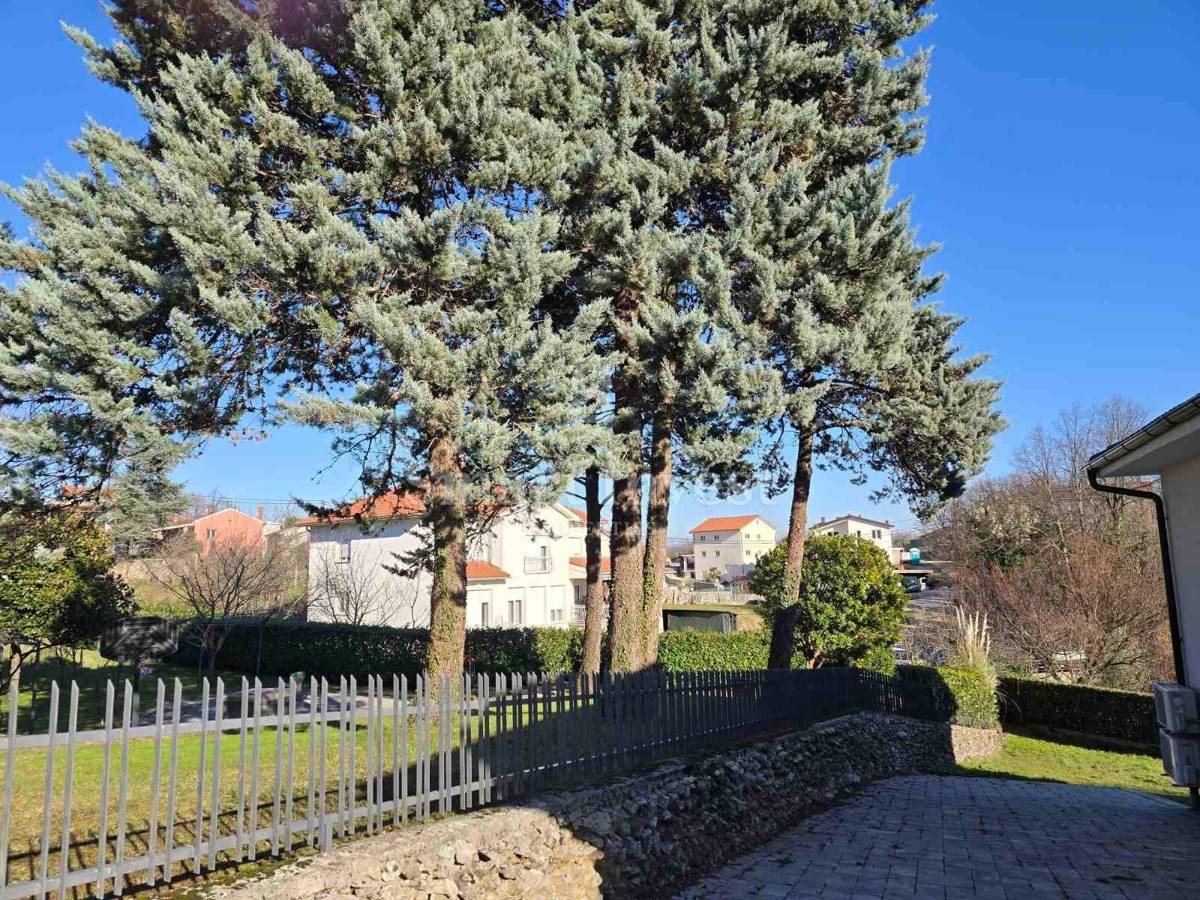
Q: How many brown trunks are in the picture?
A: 5